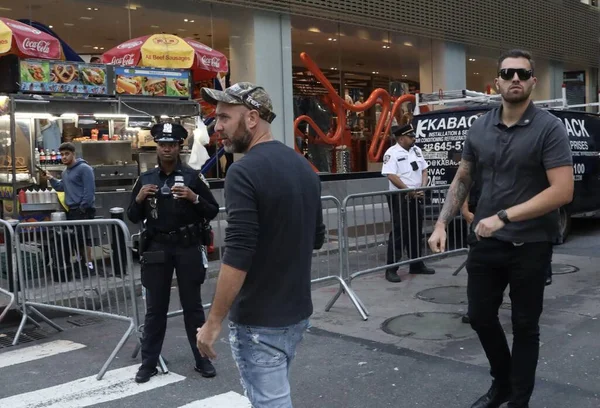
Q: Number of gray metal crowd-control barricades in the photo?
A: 4